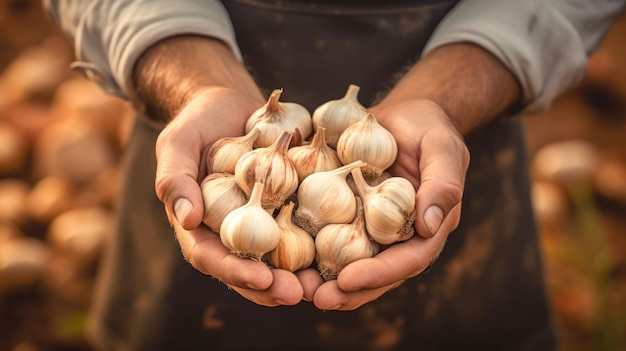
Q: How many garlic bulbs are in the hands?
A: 12